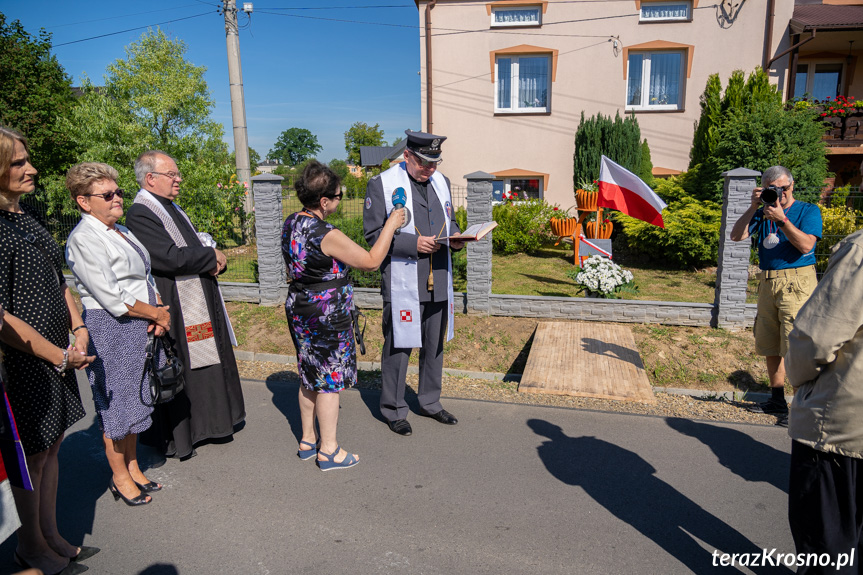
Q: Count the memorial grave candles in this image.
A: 0